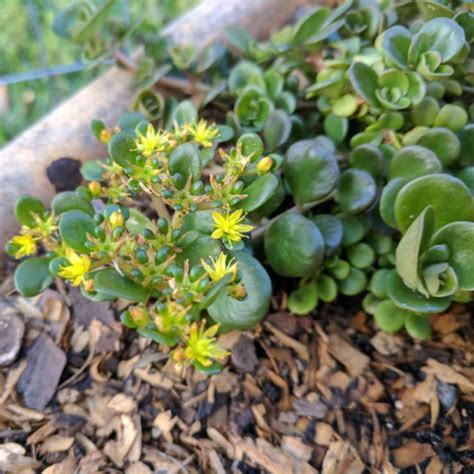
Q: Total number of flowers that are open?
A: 7